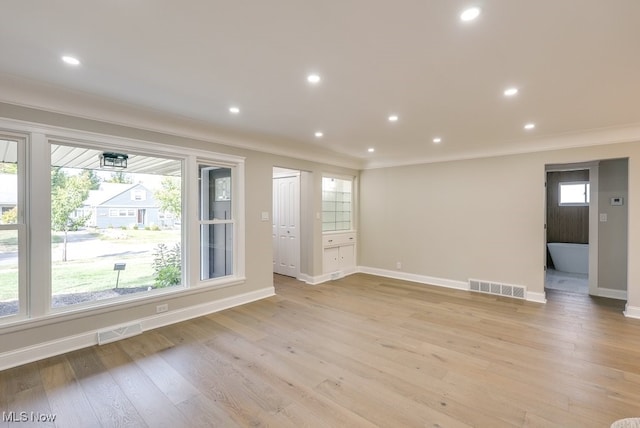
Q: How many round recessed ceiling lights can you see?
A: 10